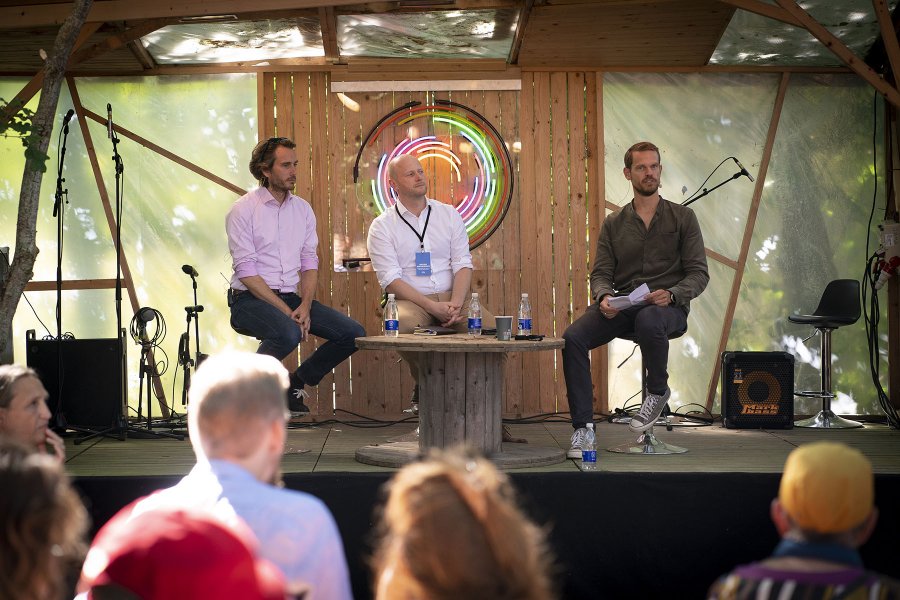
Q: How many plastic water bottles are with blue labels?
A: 4